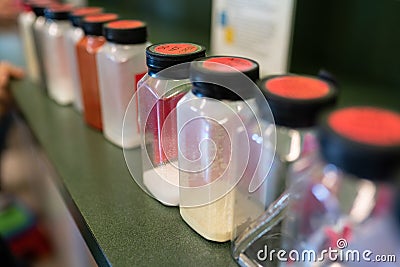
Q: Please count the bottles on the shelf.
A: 10